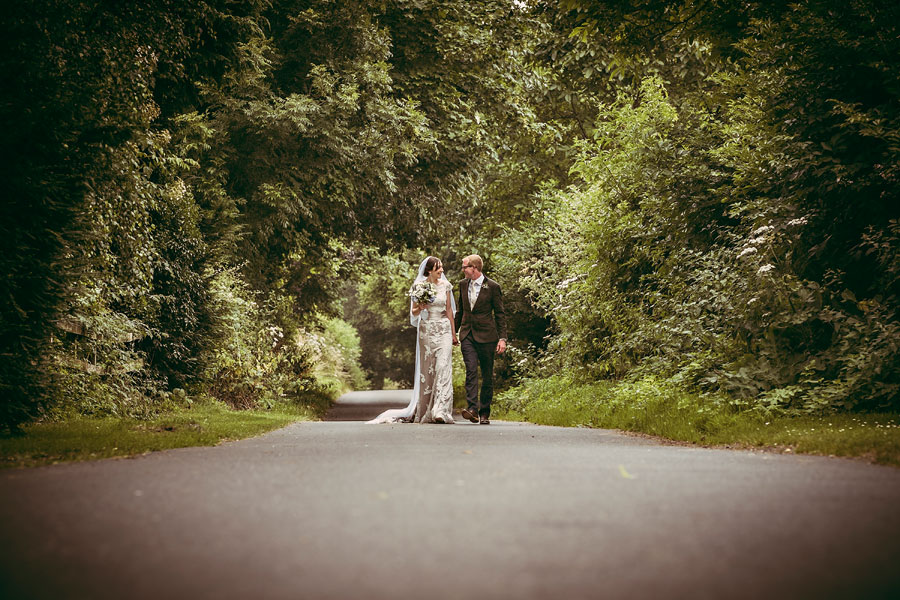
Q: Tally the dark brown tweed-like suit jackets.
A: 1